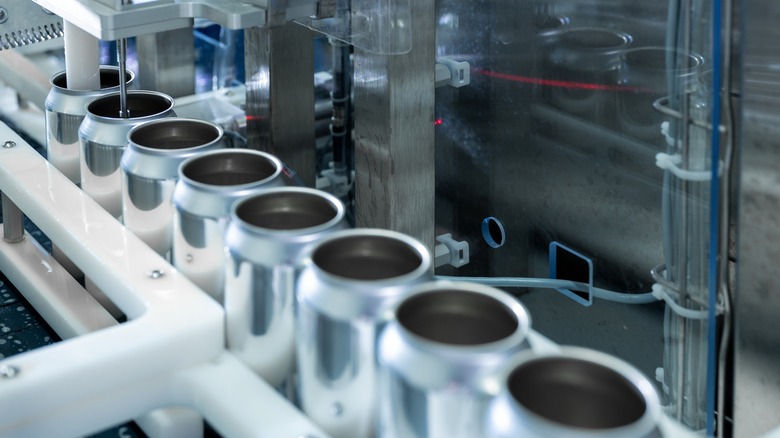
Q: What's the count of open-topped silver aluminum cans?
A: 8